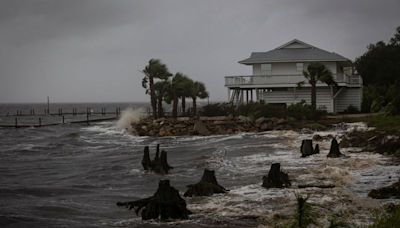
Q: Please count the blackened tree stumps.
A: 6